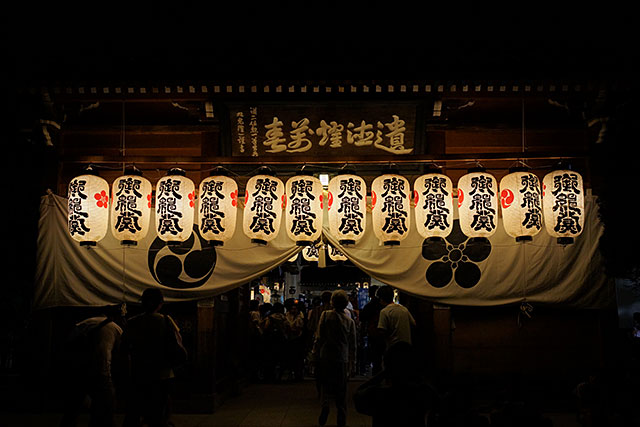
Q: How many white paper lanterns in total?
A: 12